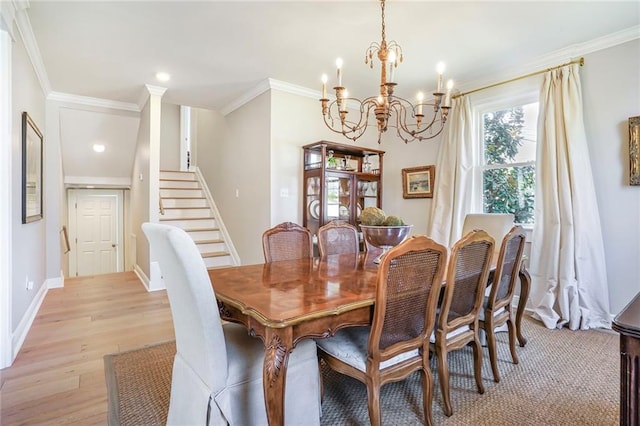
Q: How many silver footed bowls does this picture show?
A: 1